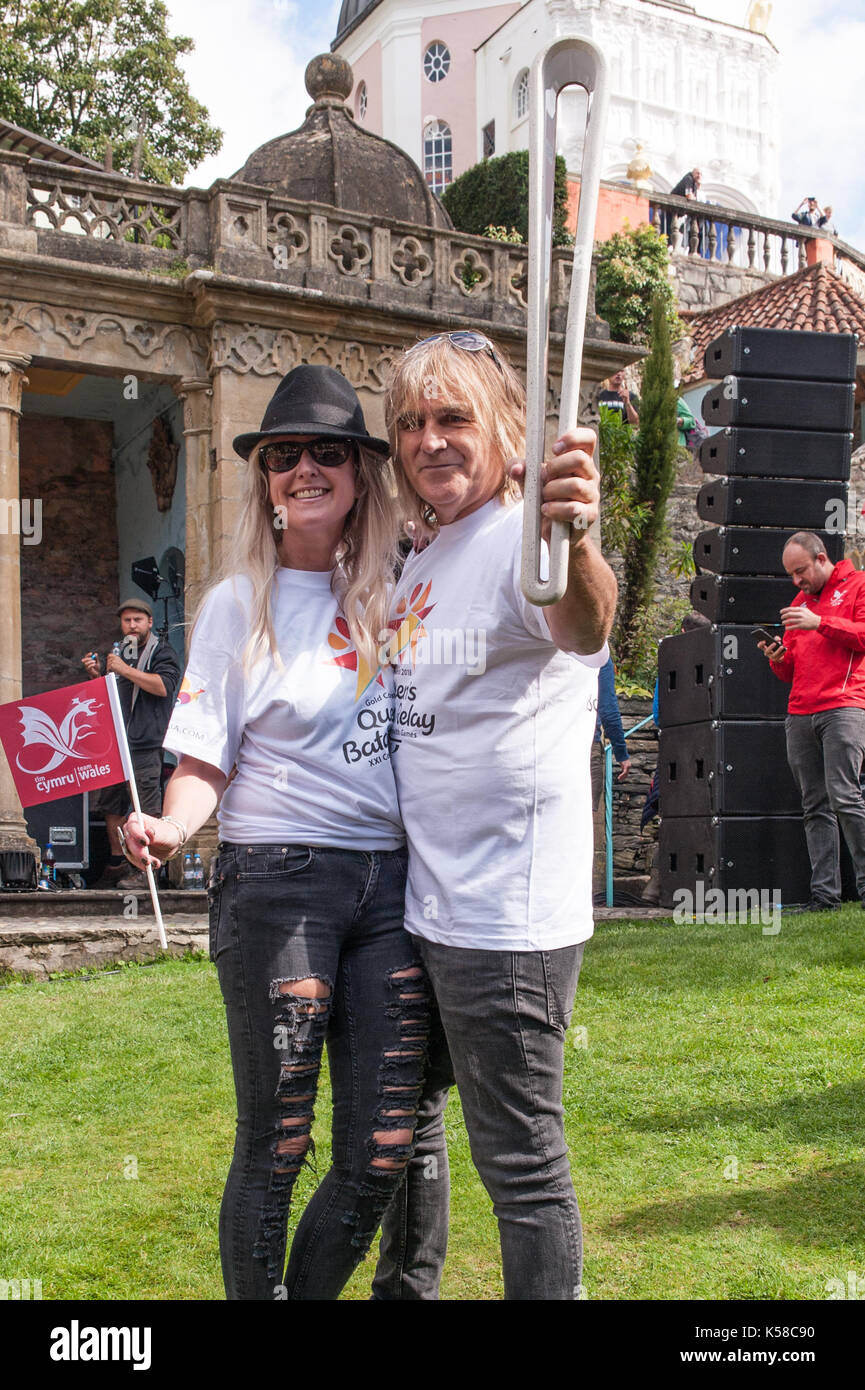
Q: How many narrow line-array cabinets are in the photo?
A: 6